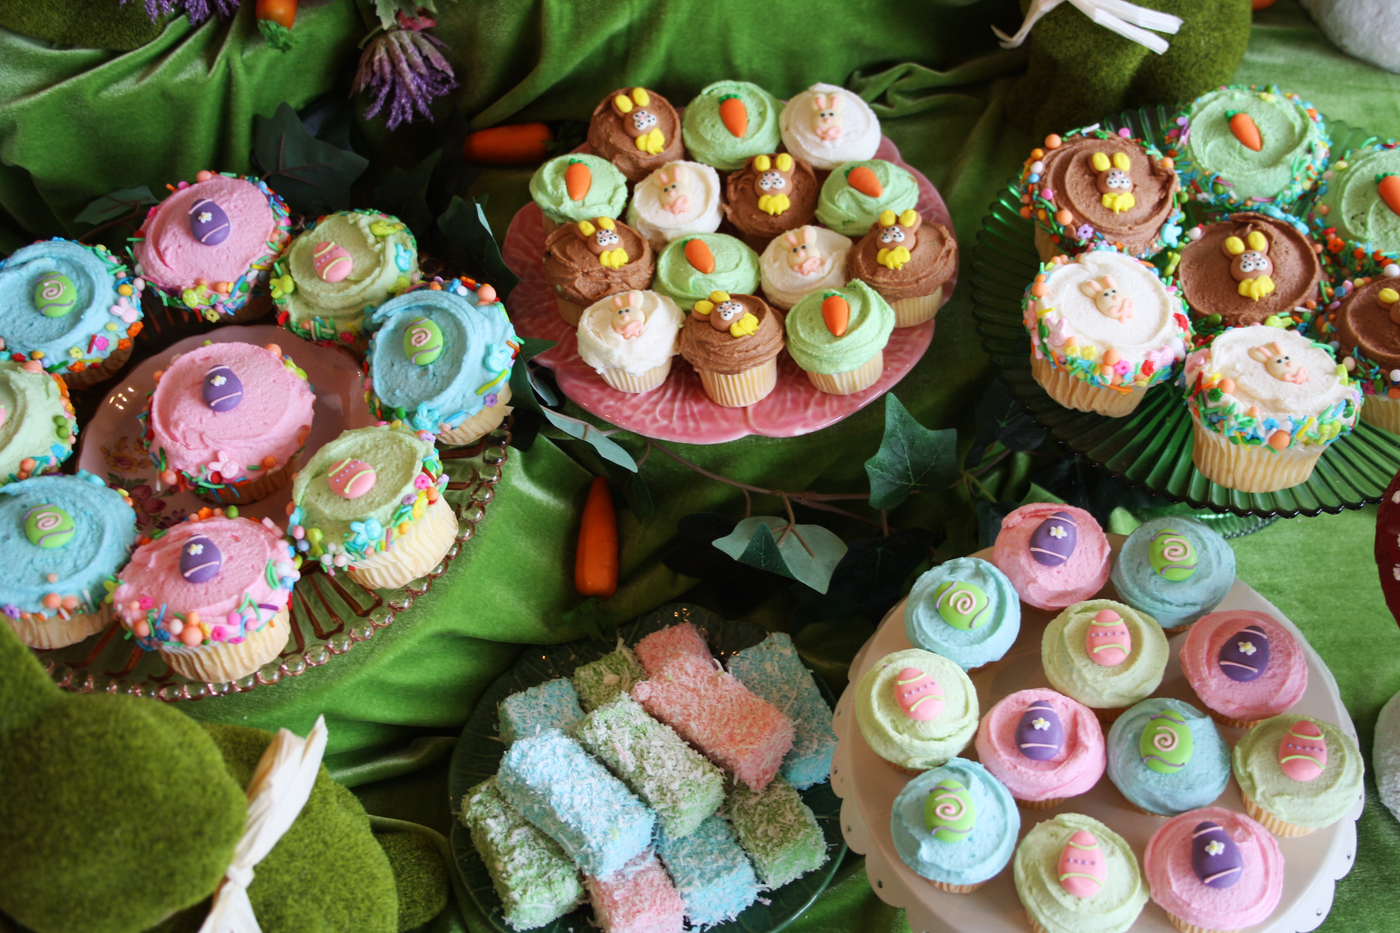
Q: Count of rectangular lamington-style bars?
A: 11